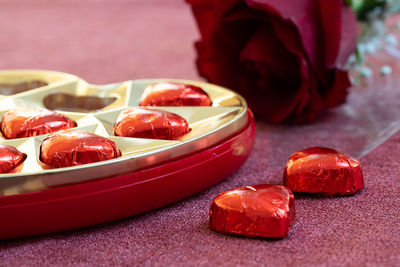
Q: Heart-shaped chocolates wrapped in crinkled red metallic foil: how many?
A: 7